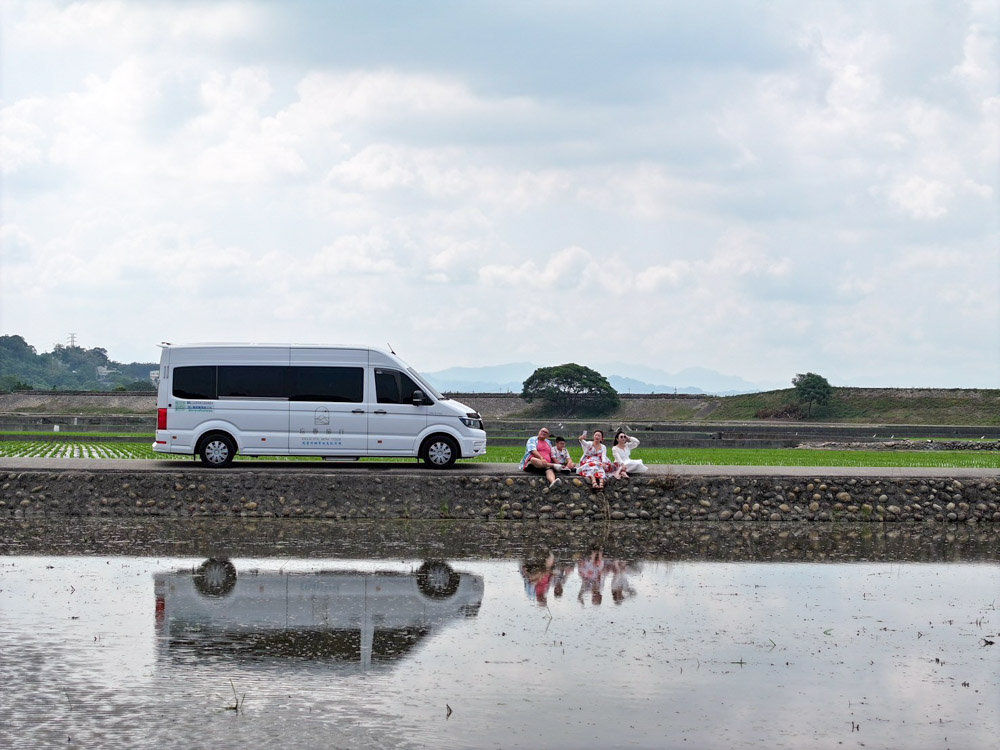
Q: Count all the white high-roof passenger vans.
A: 1